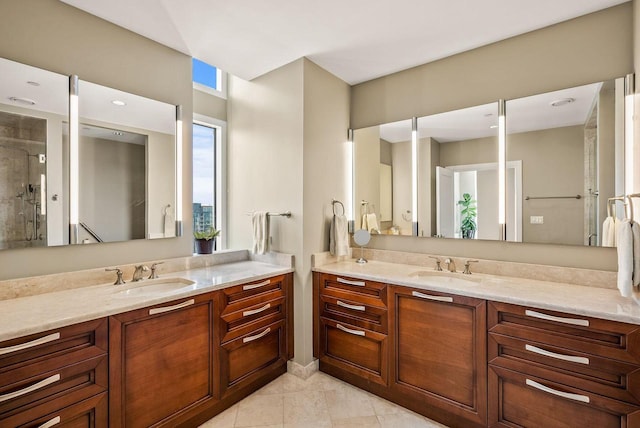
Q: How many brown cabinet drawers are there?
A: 12